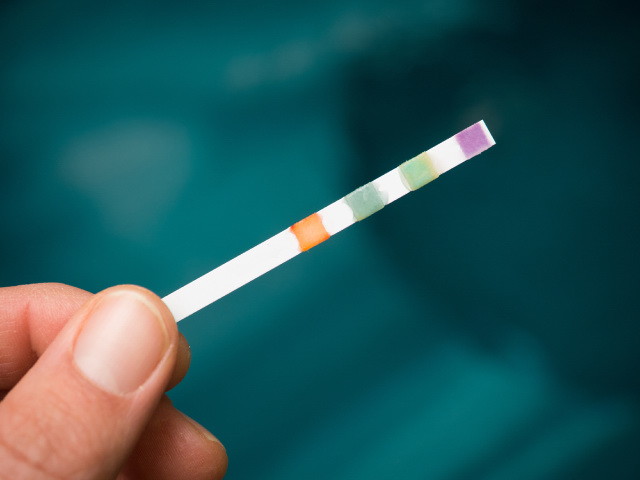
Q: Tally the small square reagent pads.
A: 4